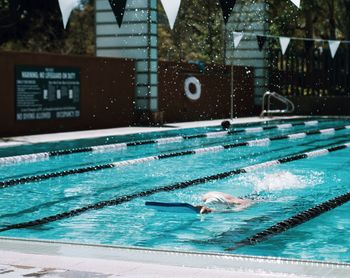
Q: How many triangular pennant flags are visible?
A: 9